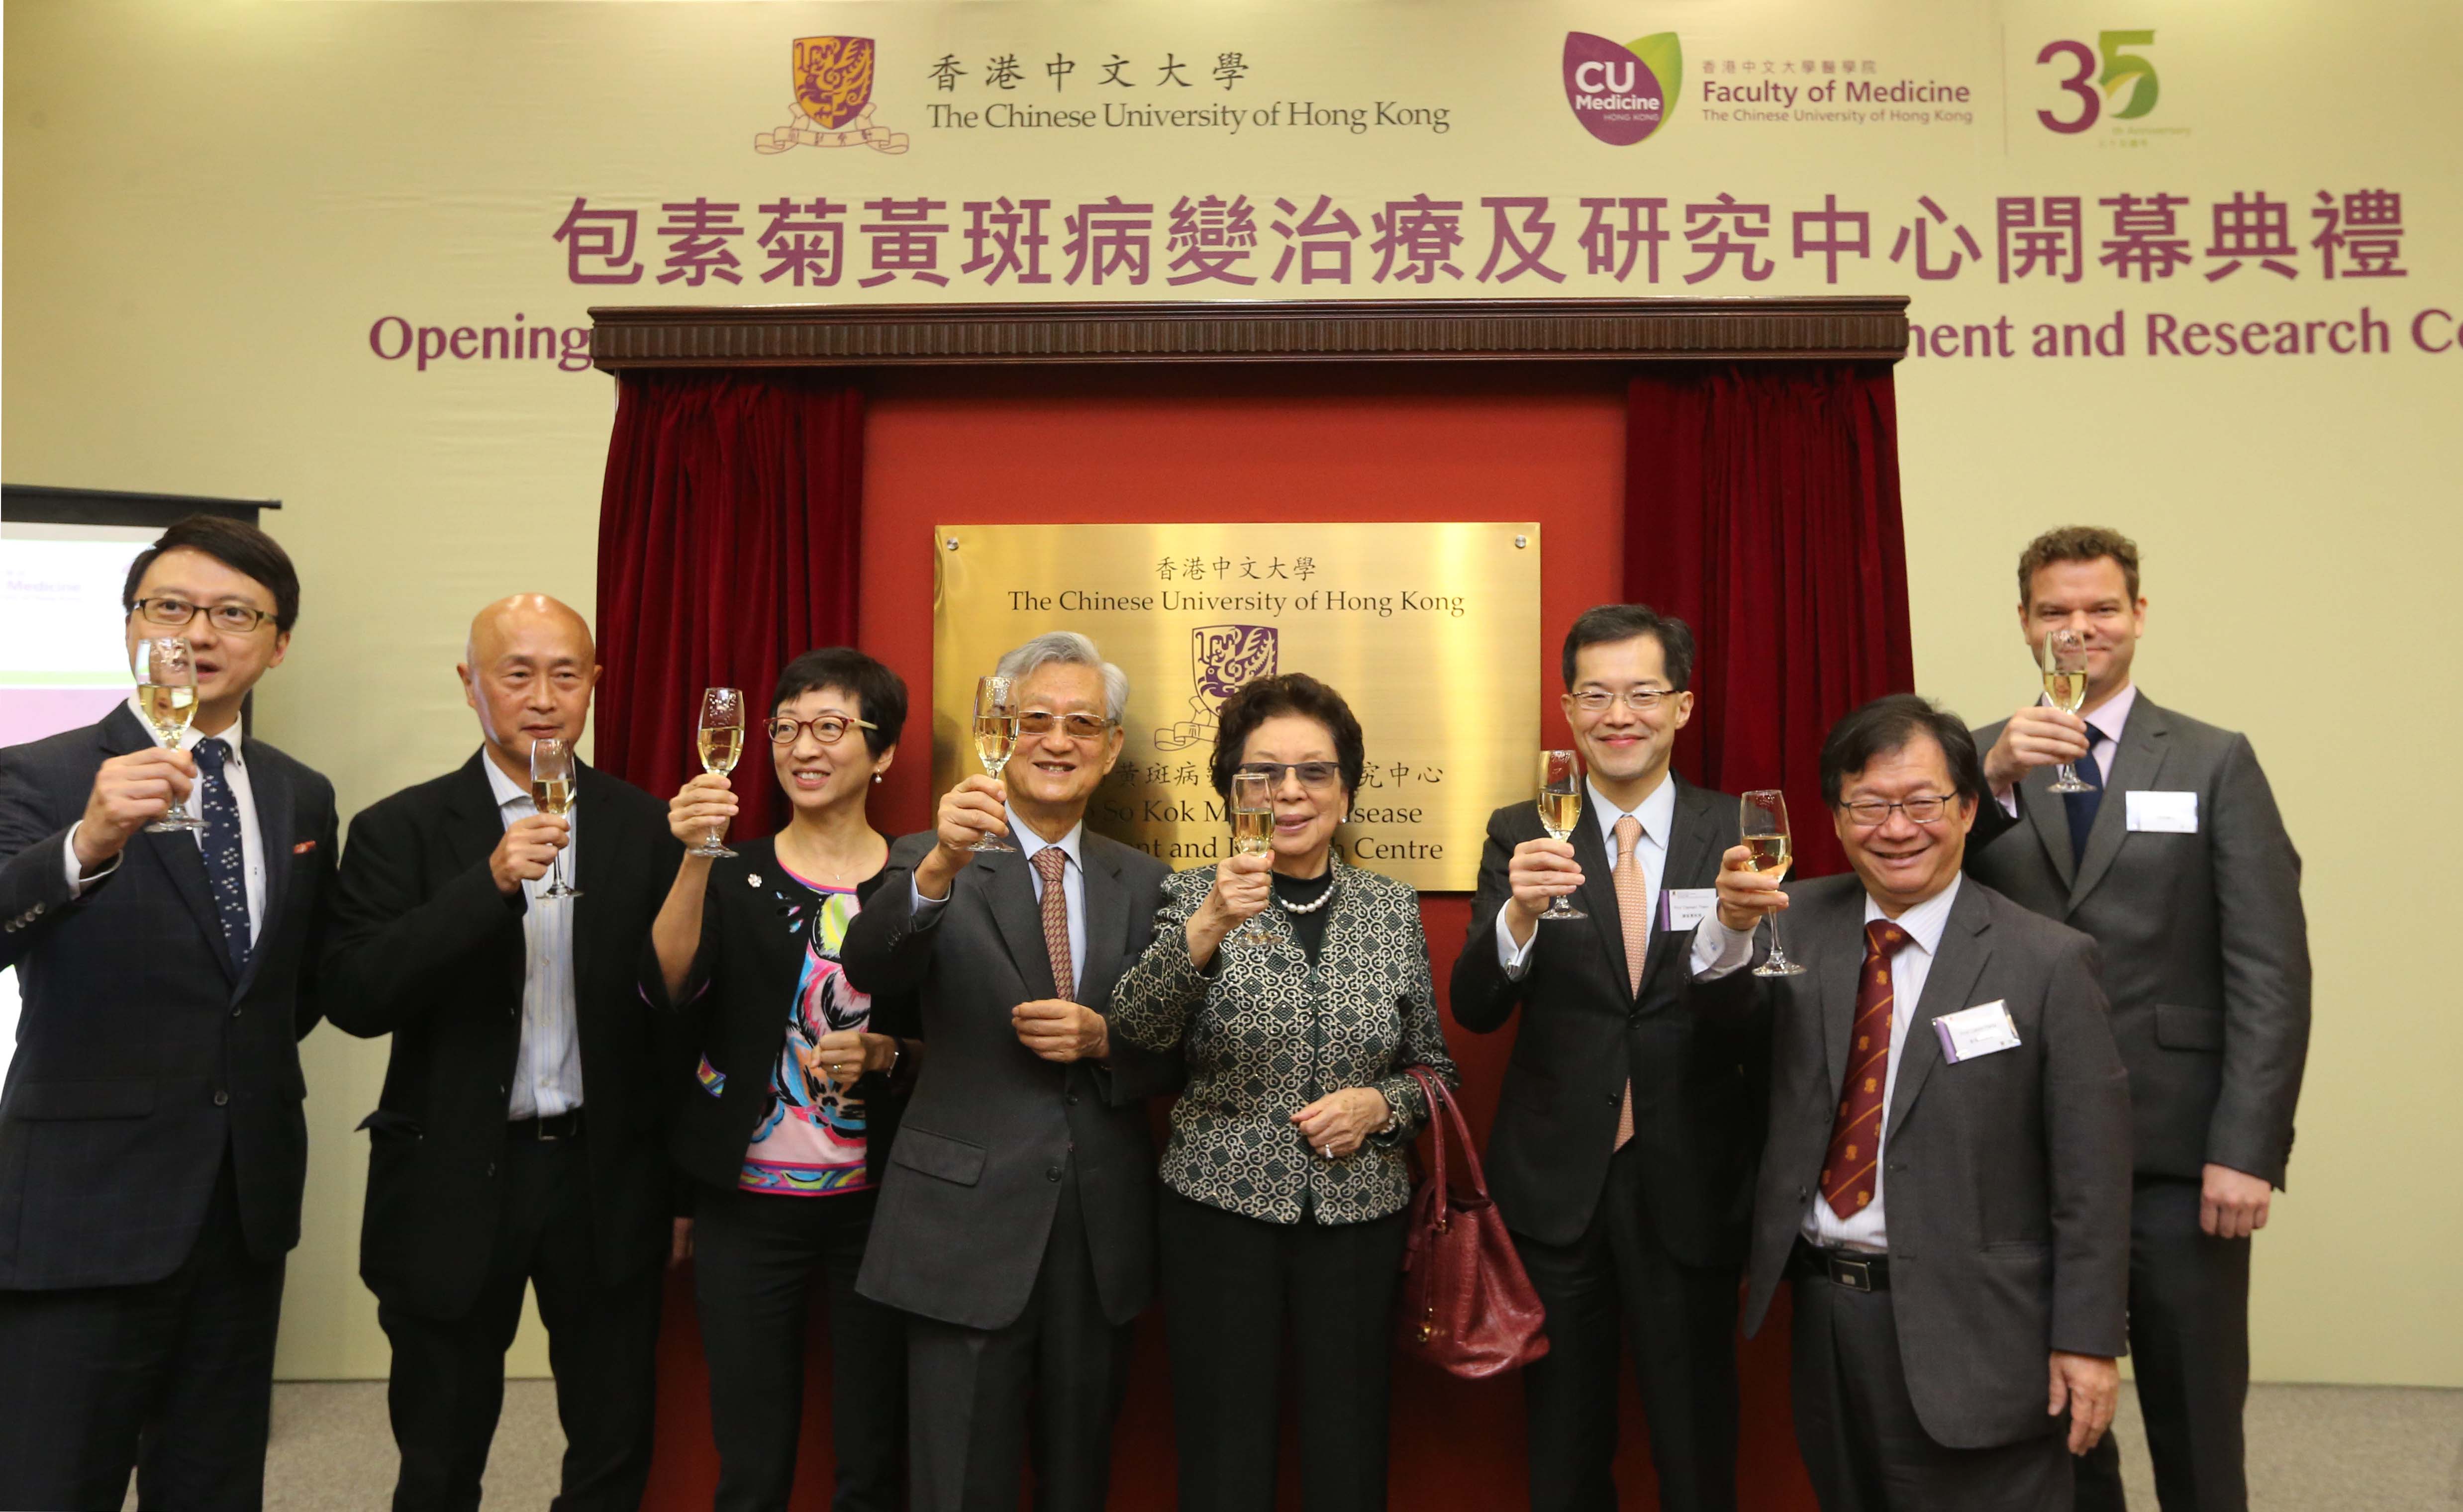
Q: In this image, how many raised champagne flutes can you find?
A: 8